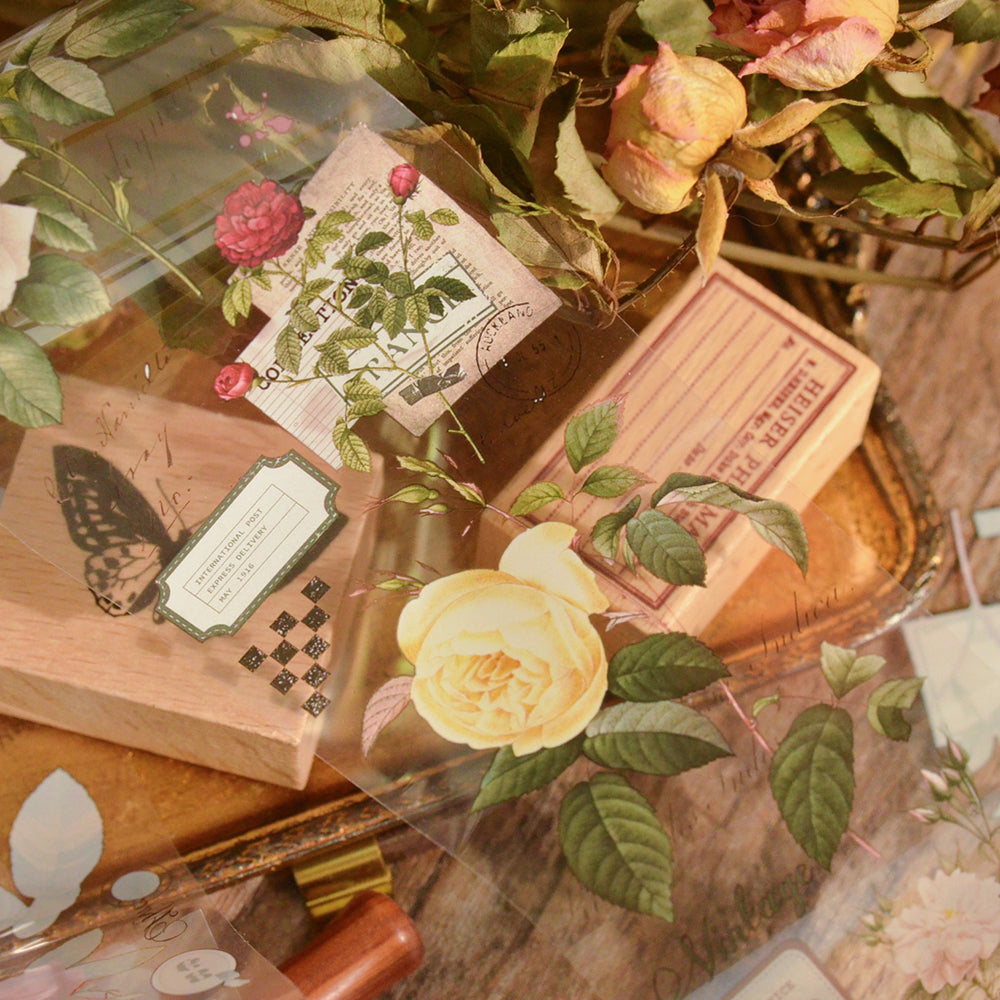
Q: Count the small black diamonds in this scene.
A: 9